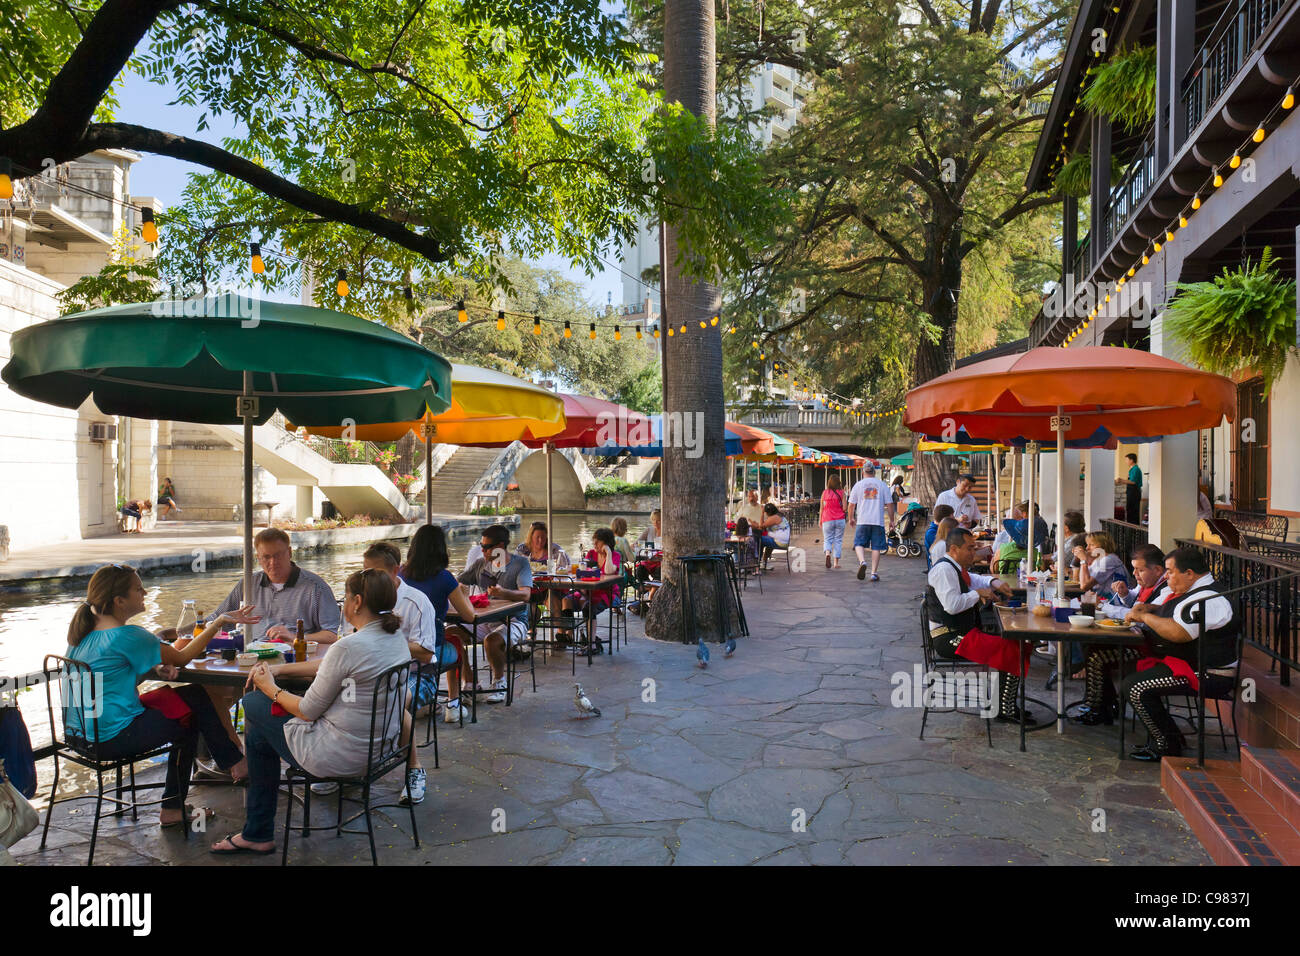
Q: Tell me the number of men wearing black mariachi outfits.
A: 3